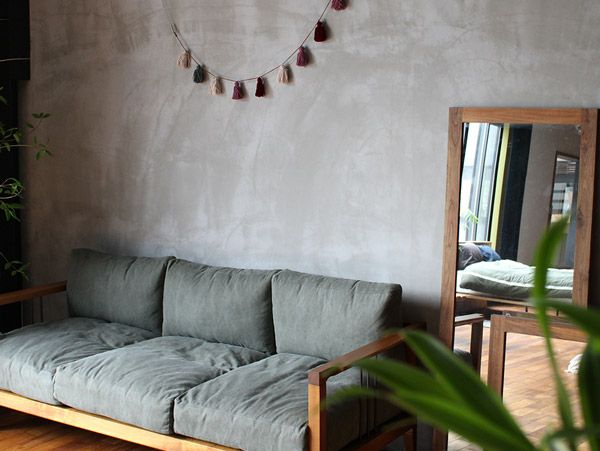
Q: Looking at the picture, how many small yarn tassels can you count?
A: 9